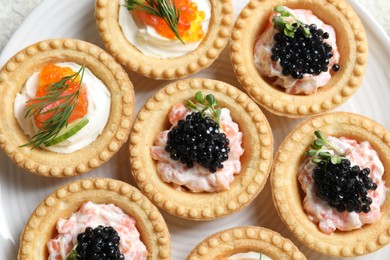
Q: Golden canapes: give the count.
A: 7